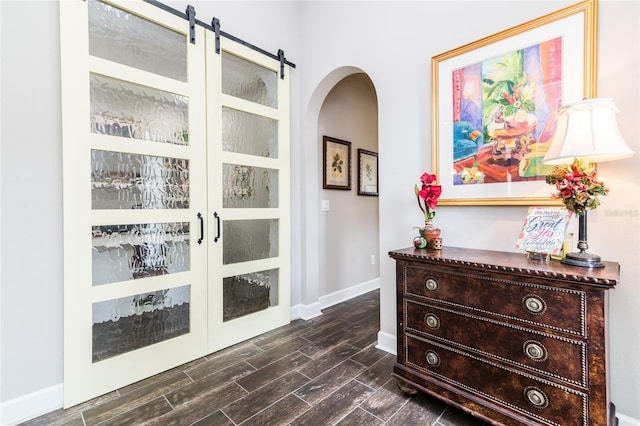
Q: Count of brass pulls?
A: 6